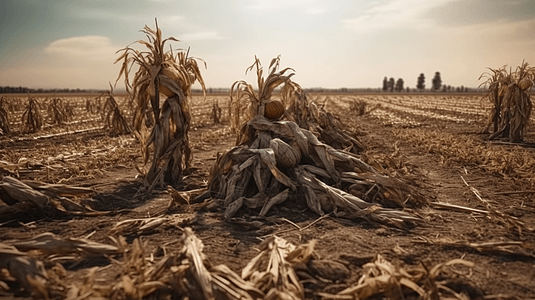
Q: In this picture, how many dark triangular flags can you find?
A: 0